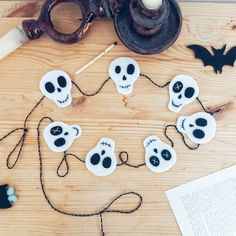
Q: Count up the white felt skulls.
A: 7